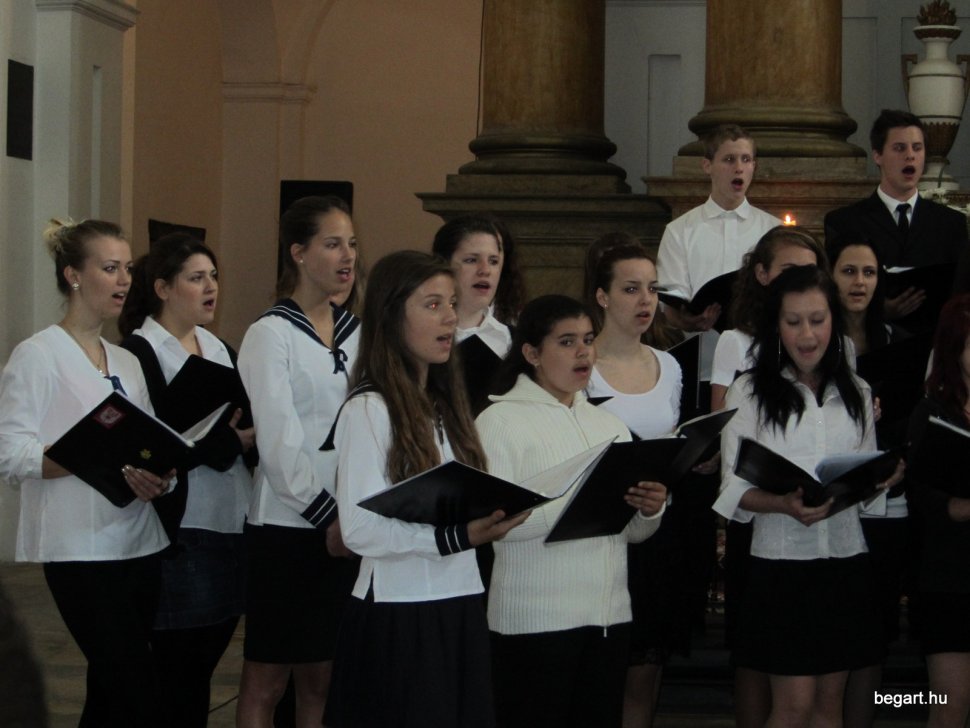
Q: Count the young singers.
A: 13